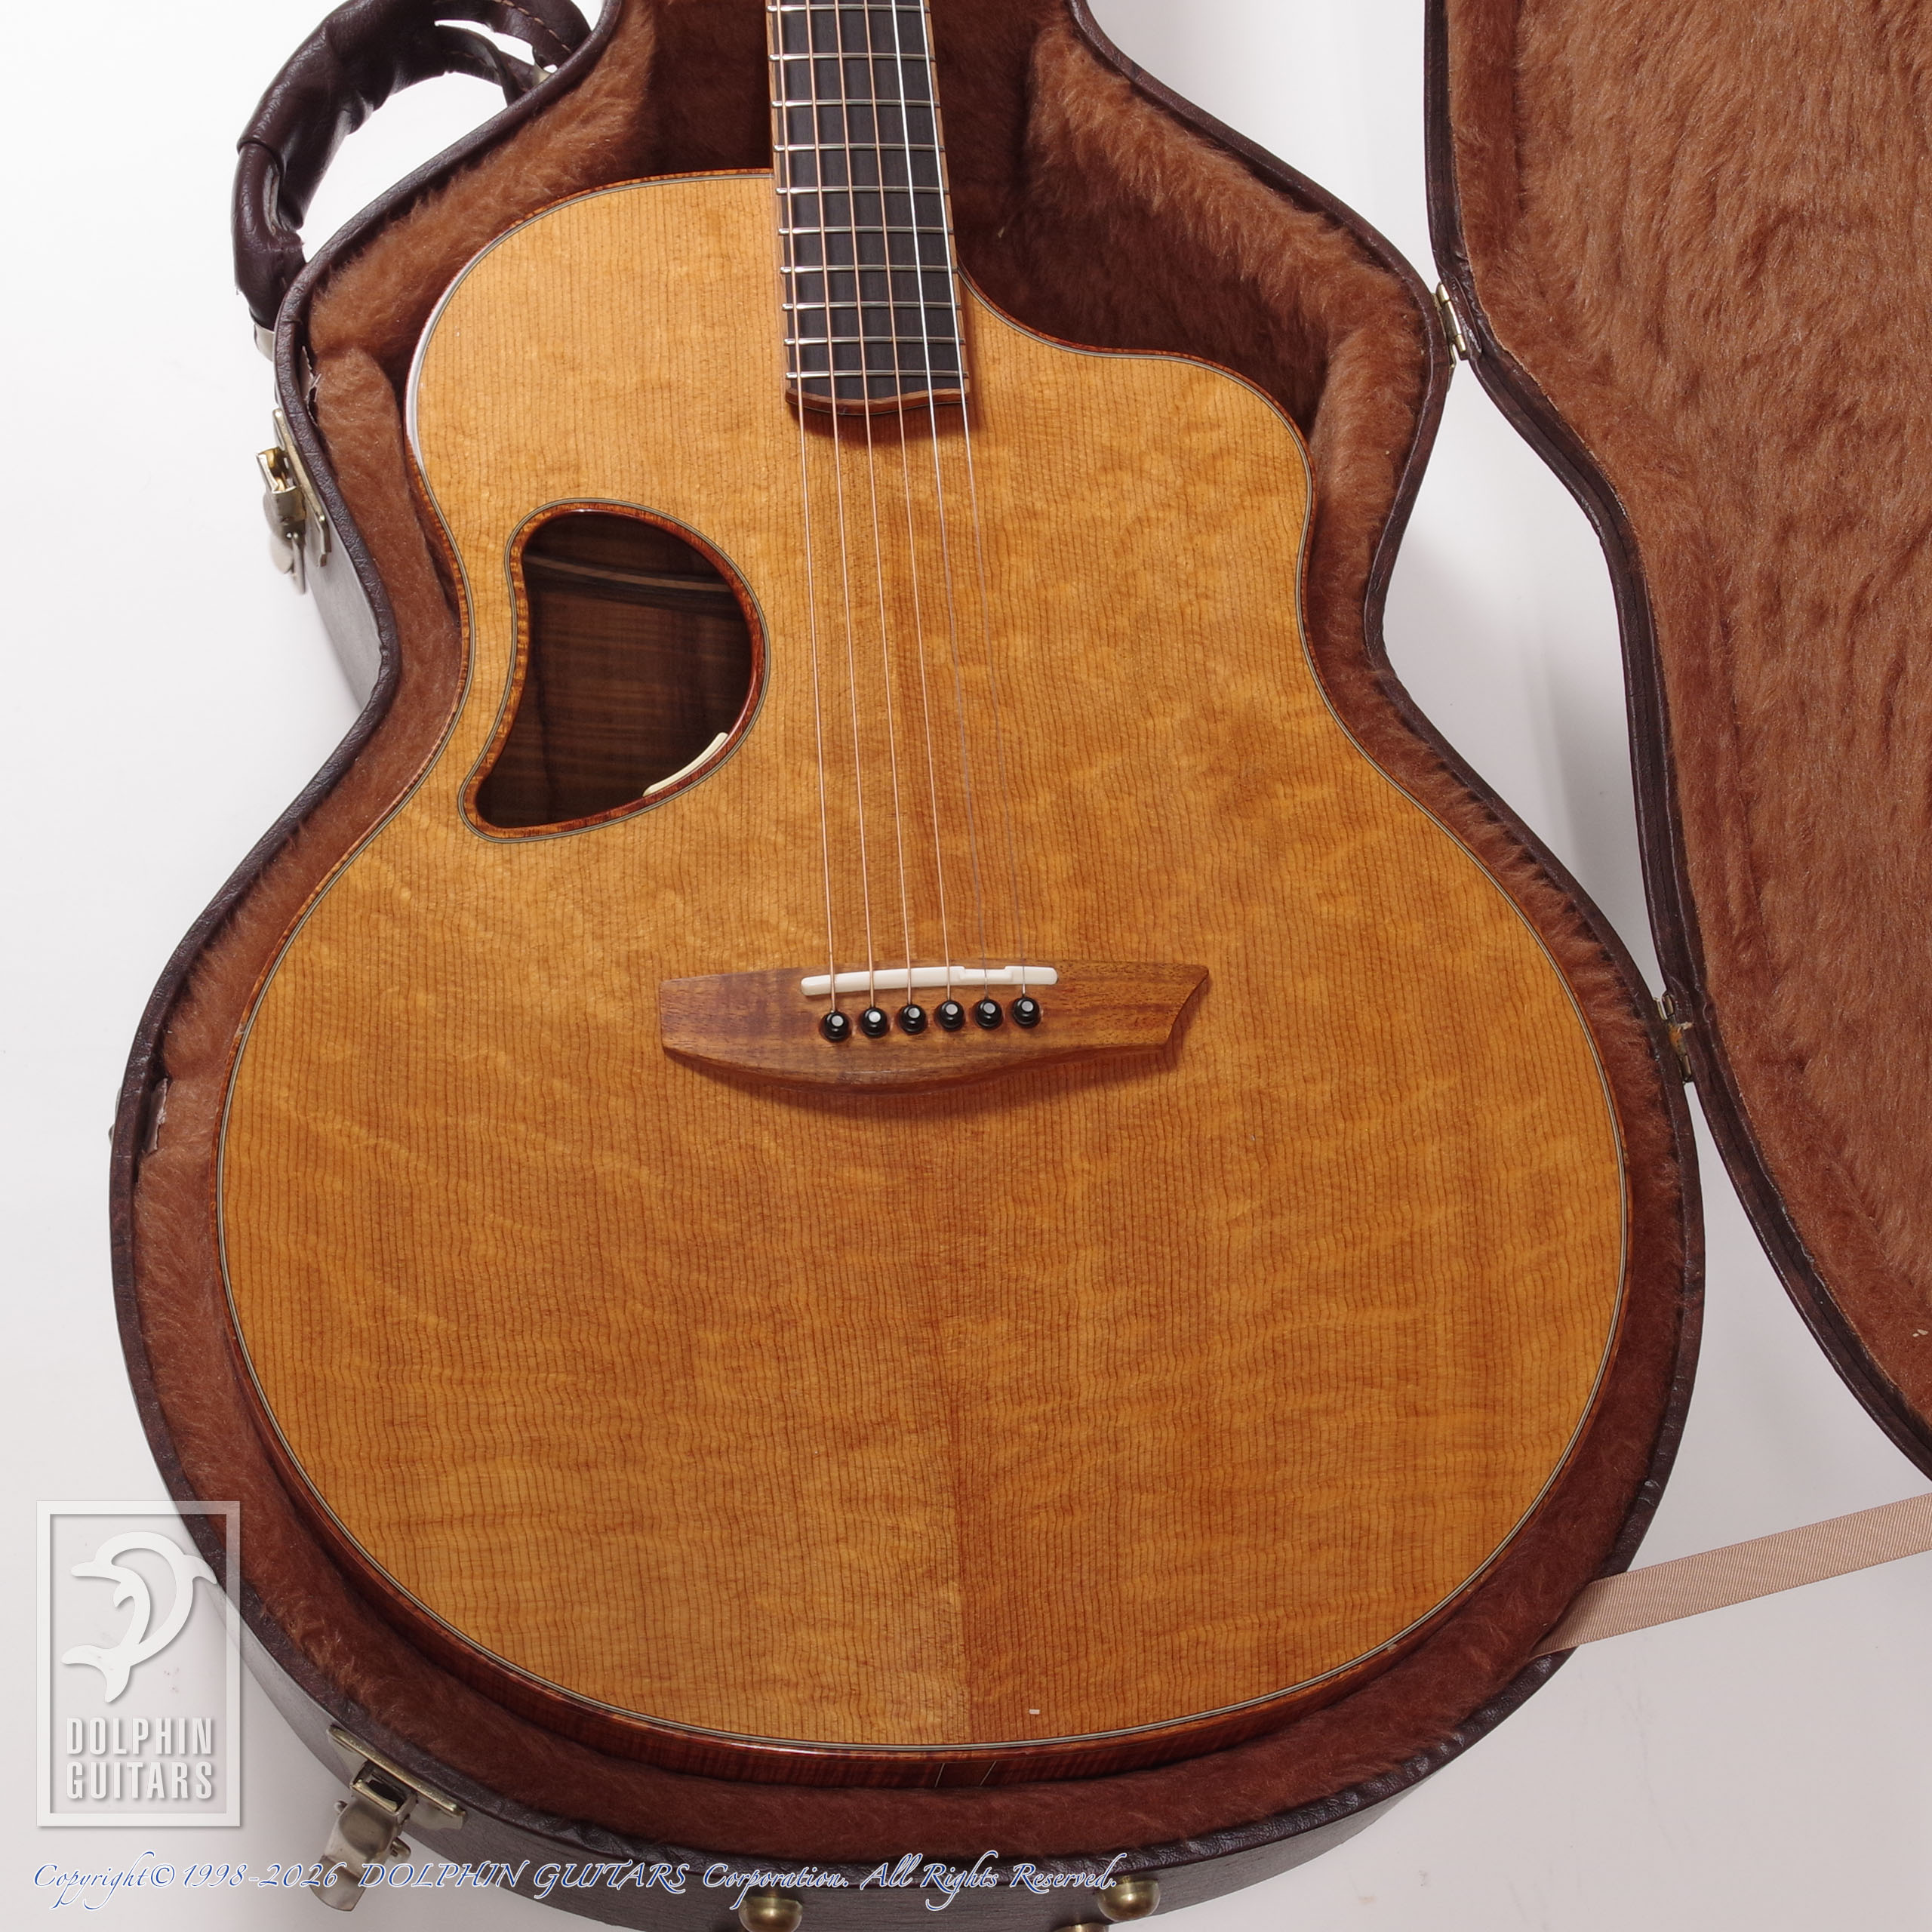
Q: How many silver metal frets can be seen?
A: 10